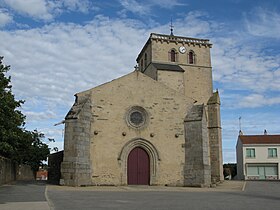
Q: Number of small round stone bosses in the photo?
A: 4